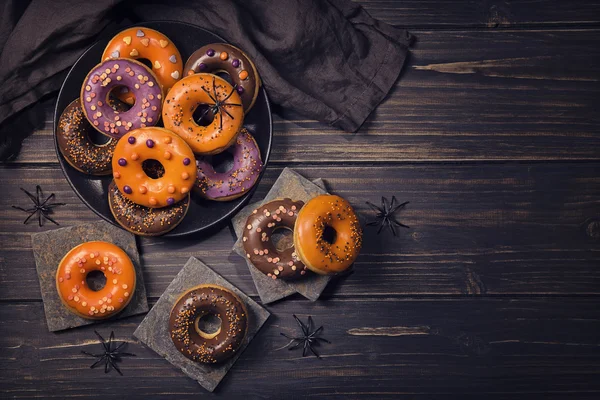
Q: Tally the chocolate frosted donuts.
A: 5